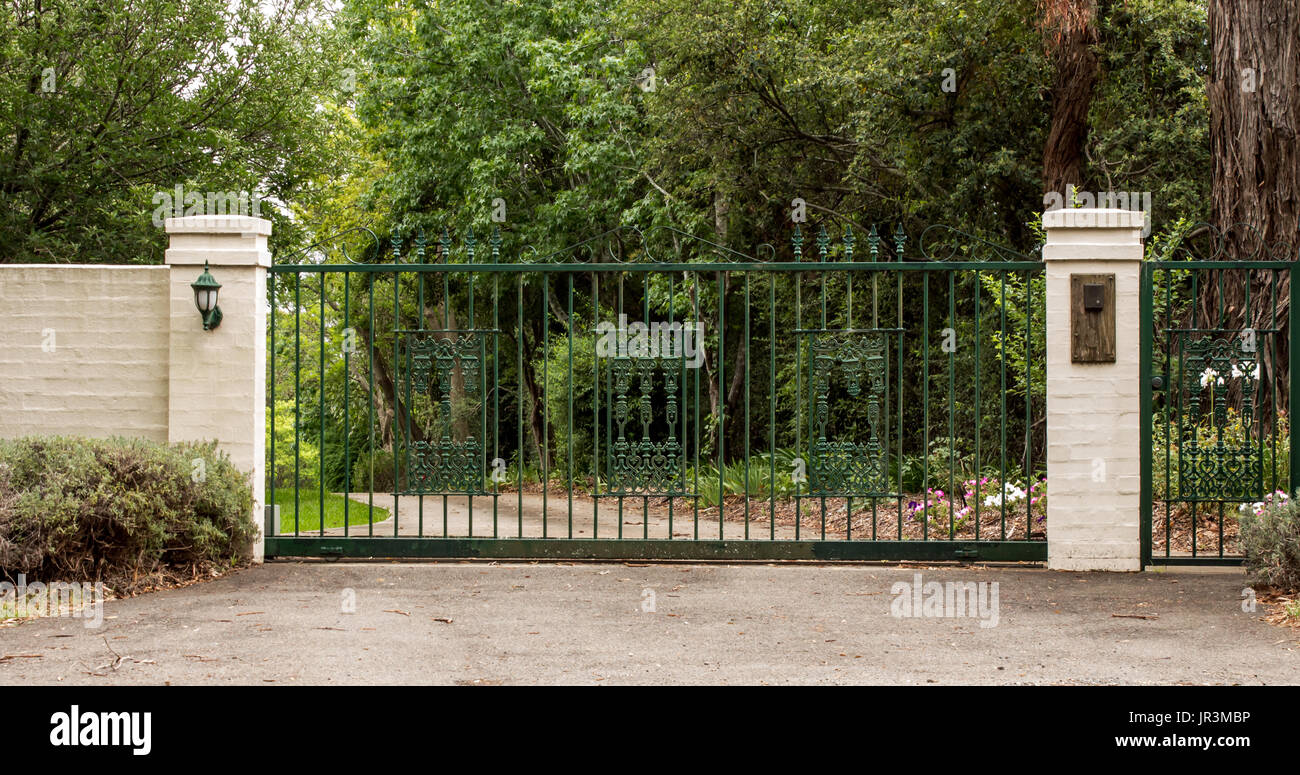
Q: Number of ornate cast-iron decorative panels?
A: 4